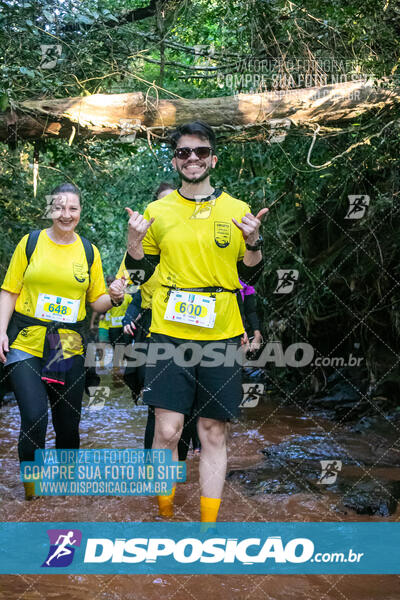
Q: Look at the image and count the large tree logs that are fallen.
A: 1